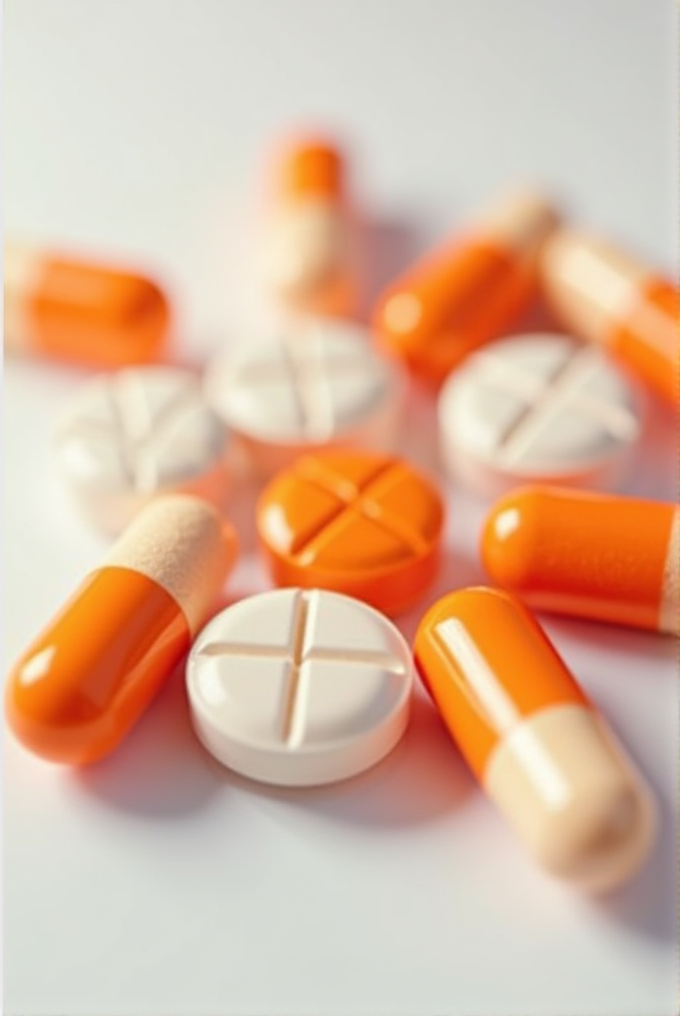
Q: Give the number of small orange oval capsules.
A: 7